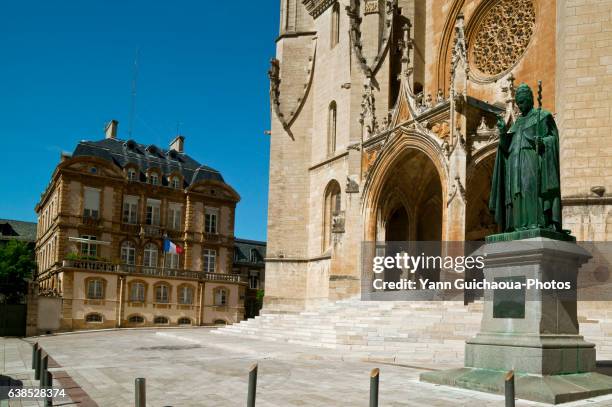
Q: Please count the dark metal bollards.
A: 8